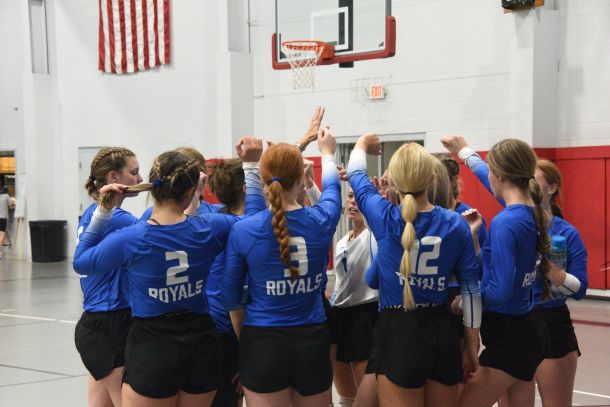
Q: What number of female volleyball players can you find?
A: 11